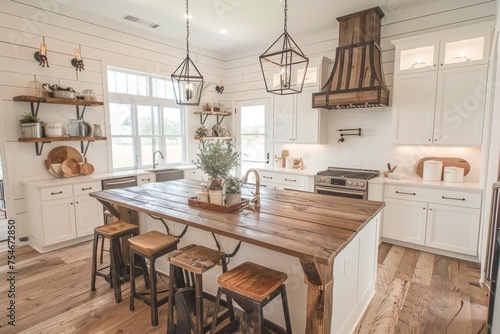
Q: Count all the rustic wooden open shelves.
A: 4